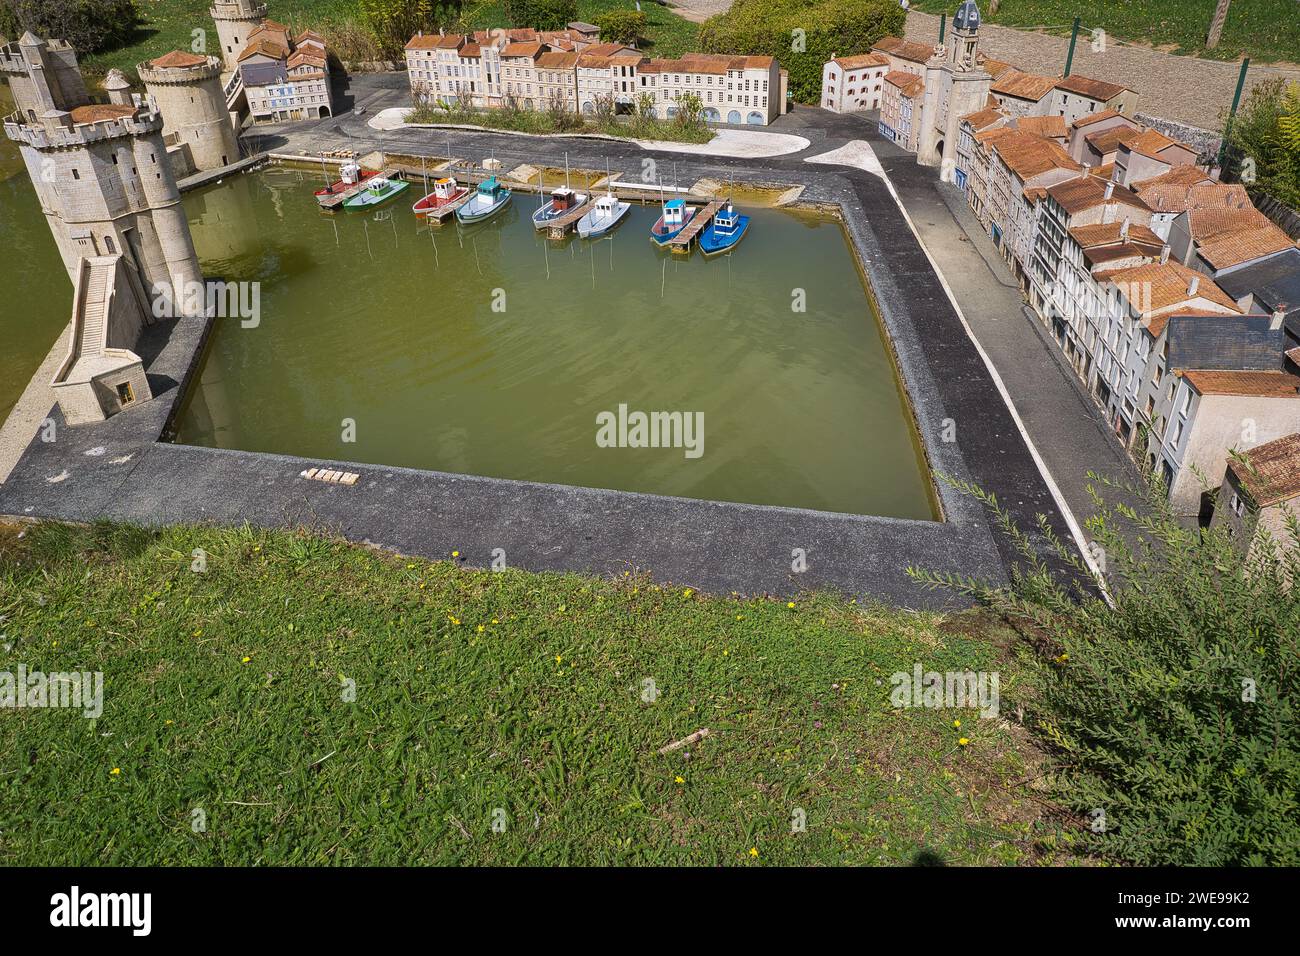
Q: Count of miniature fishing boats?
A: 8